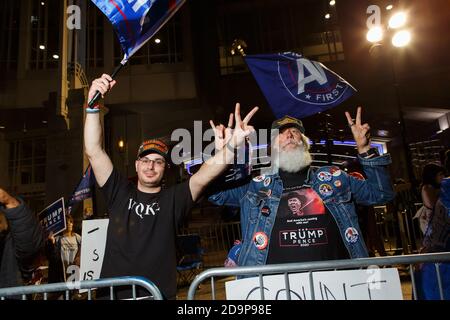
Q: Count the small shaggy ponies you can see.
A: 0